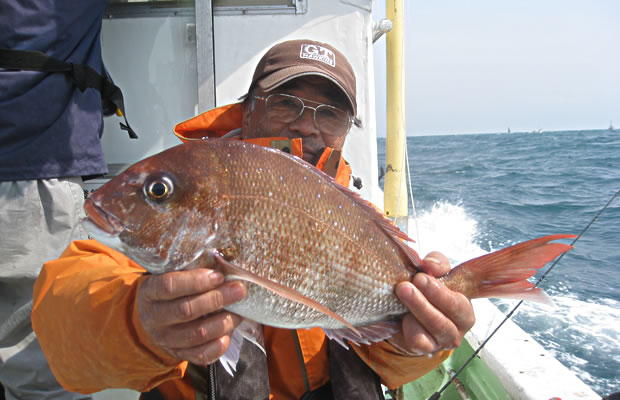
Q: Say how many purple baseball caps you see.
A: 0